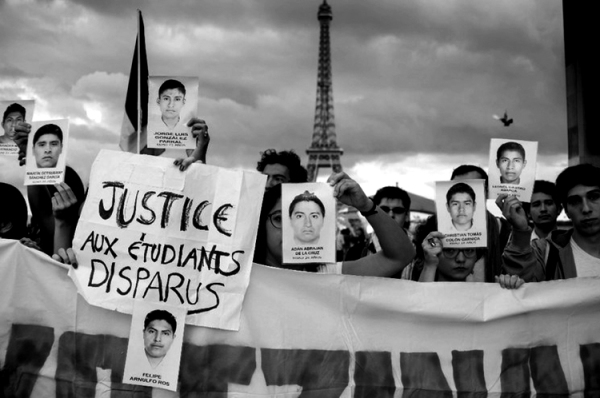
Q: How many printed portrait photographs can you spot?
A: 7